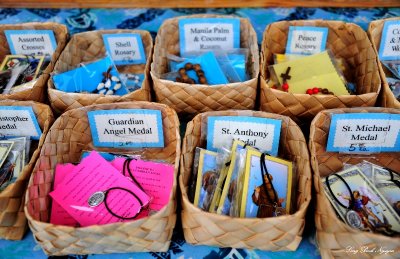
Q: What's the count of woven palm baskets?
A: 9